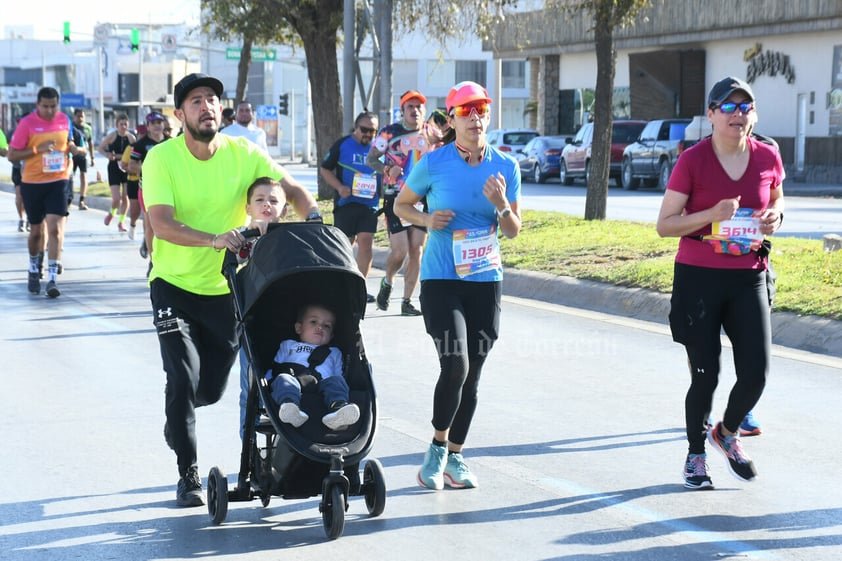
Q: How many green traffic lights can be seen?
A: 2